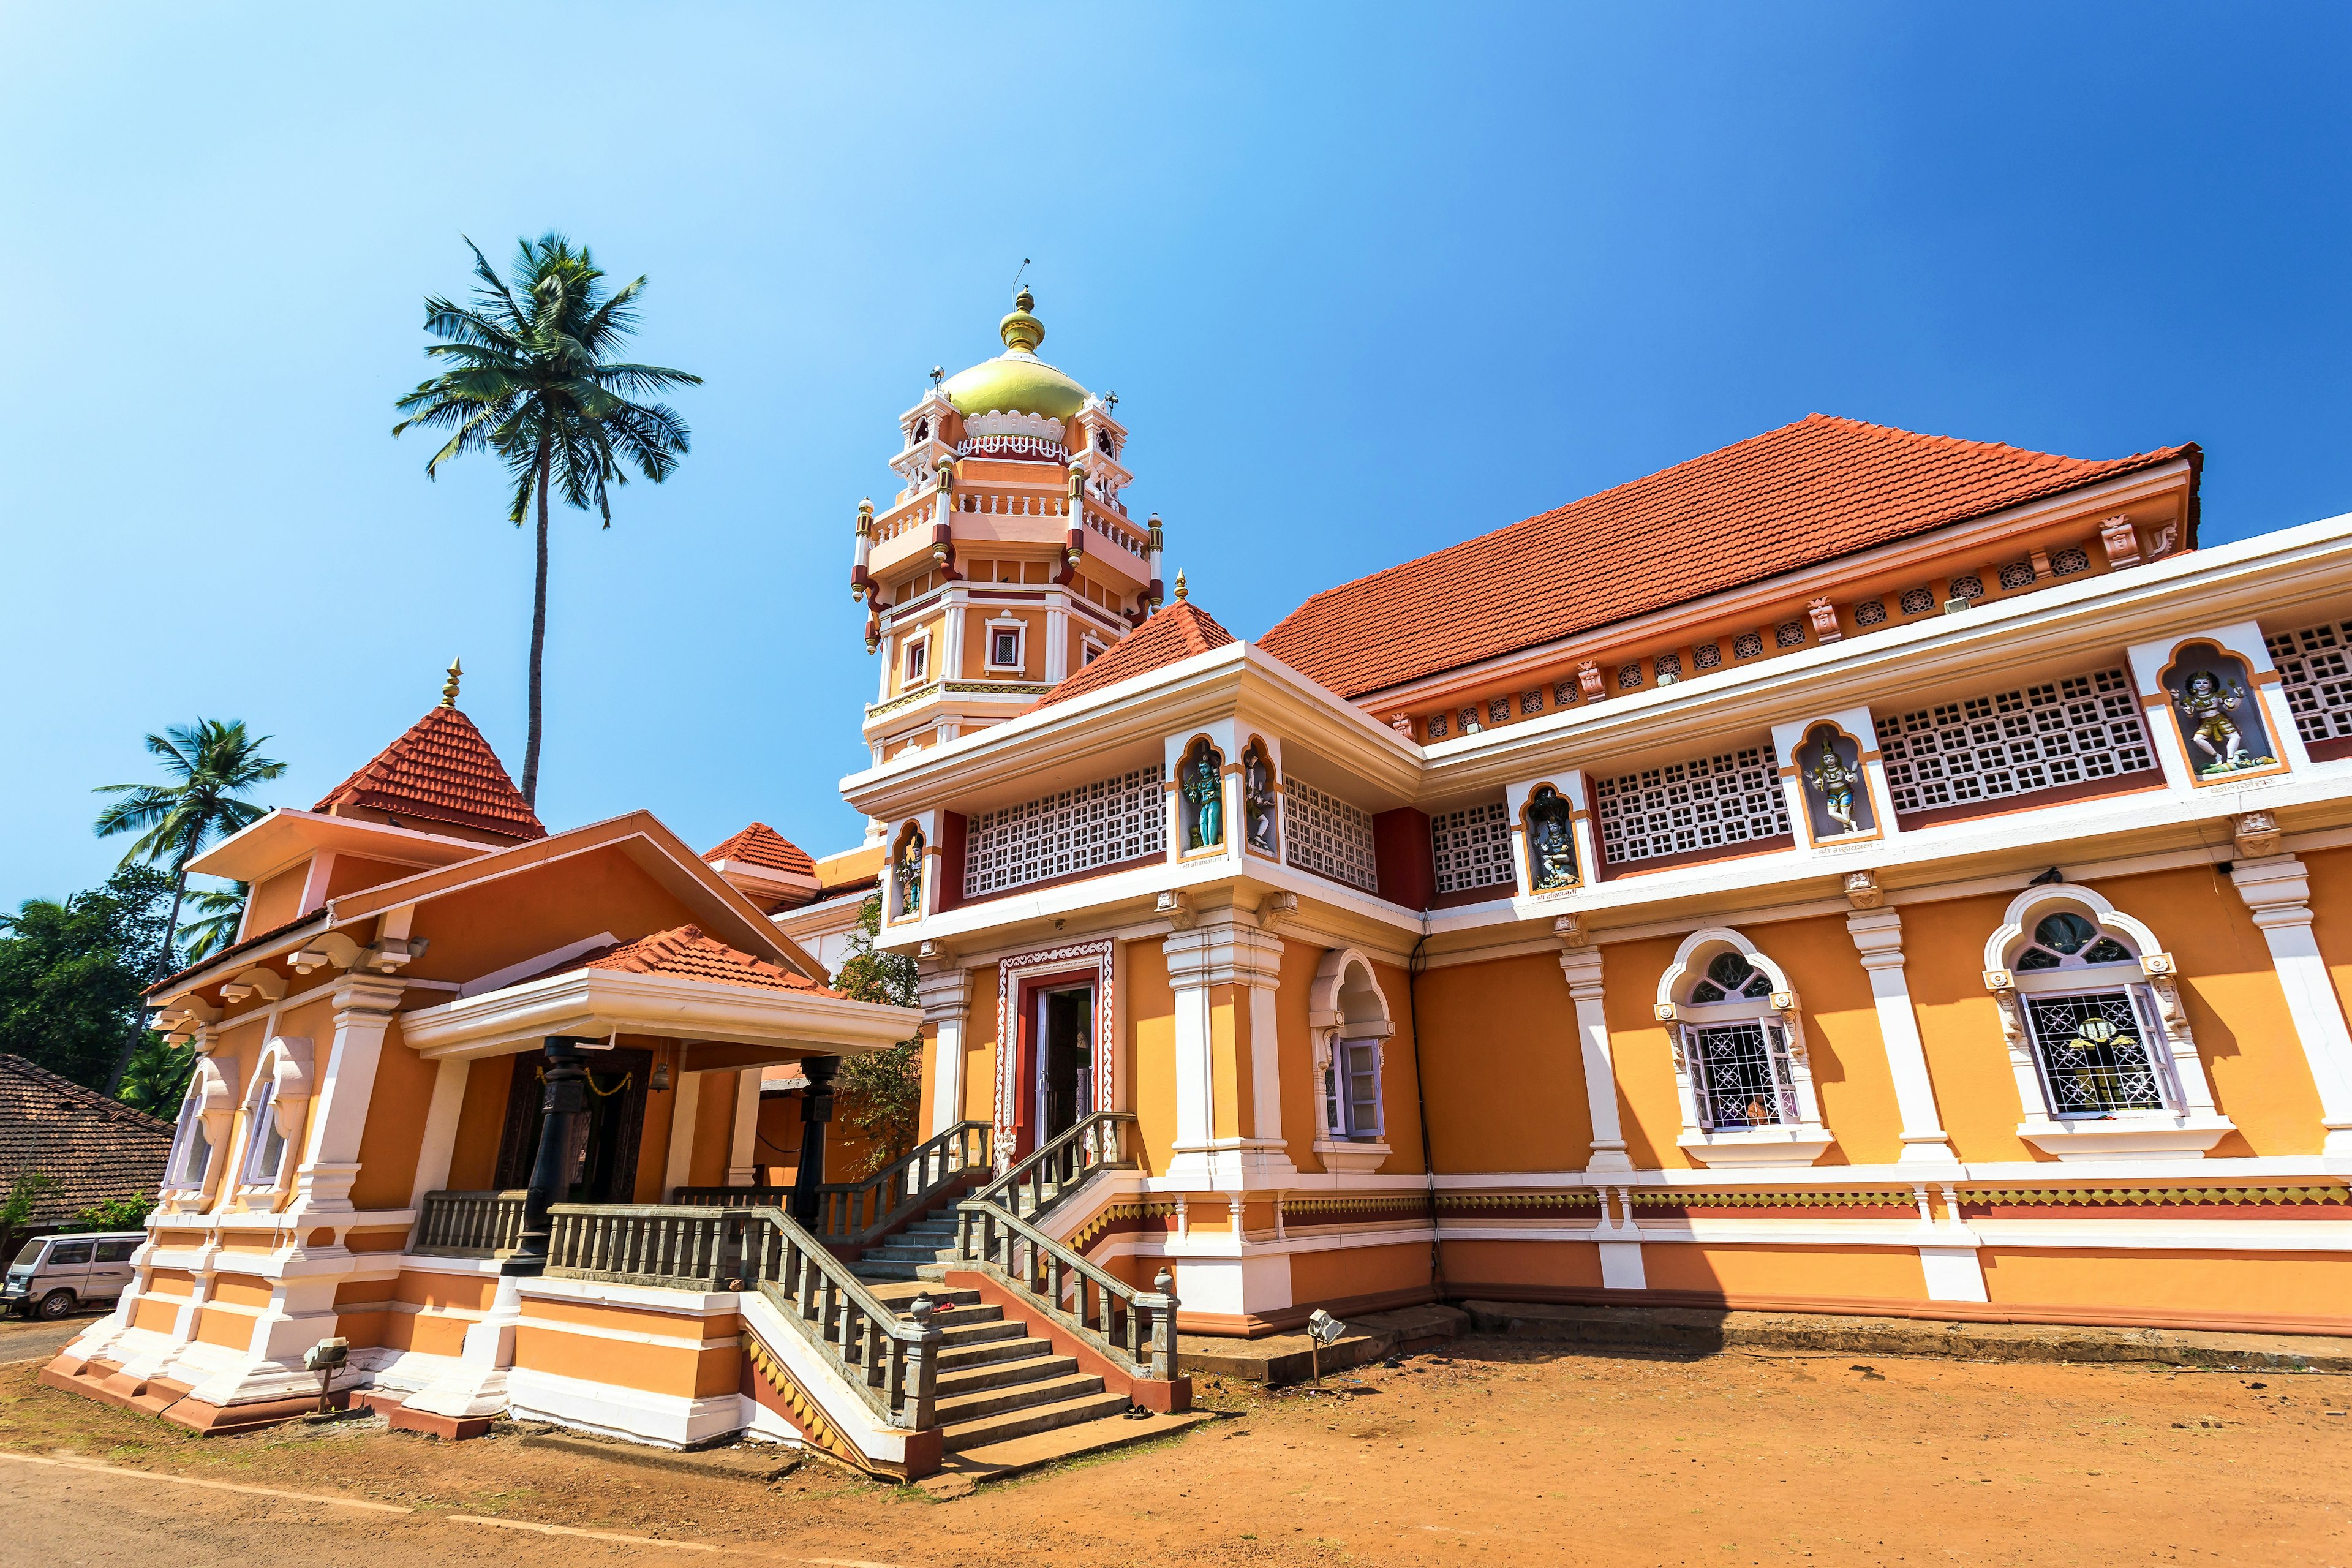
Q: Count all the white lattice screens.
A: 6